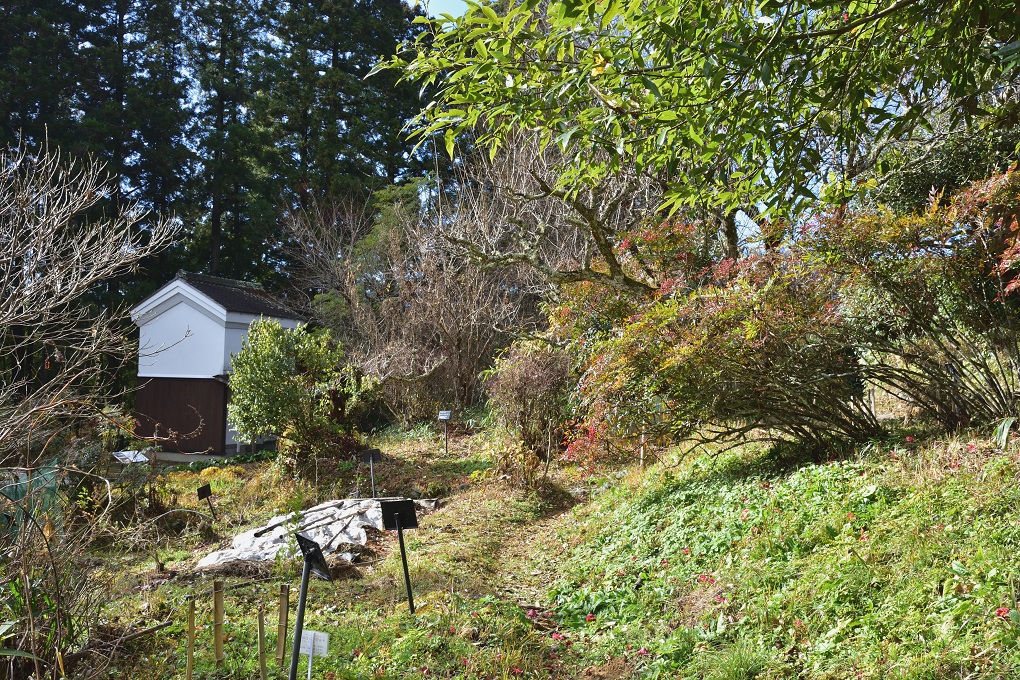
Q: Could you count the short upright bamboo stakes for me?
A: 4